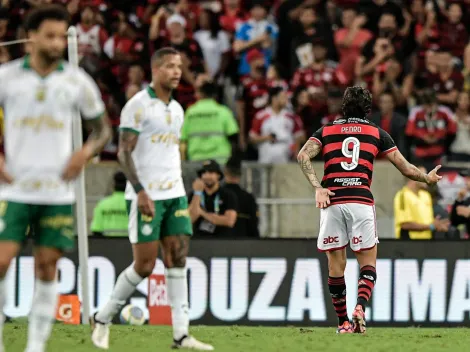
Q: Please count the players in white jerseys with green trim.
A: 2